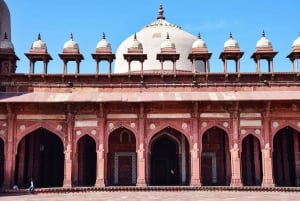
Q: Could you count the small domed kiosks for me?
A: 10